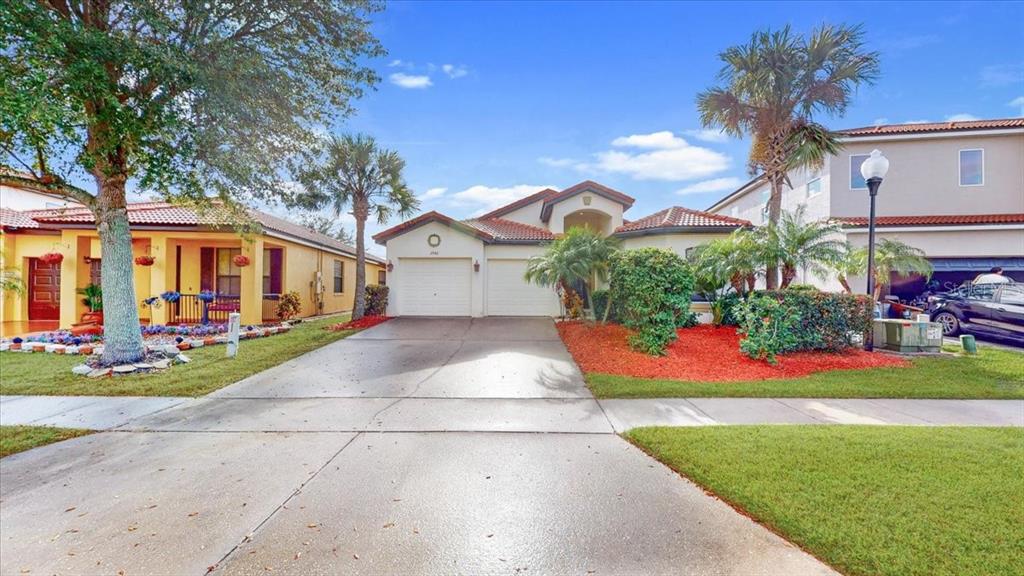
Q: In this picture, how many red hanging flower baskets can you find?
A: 3